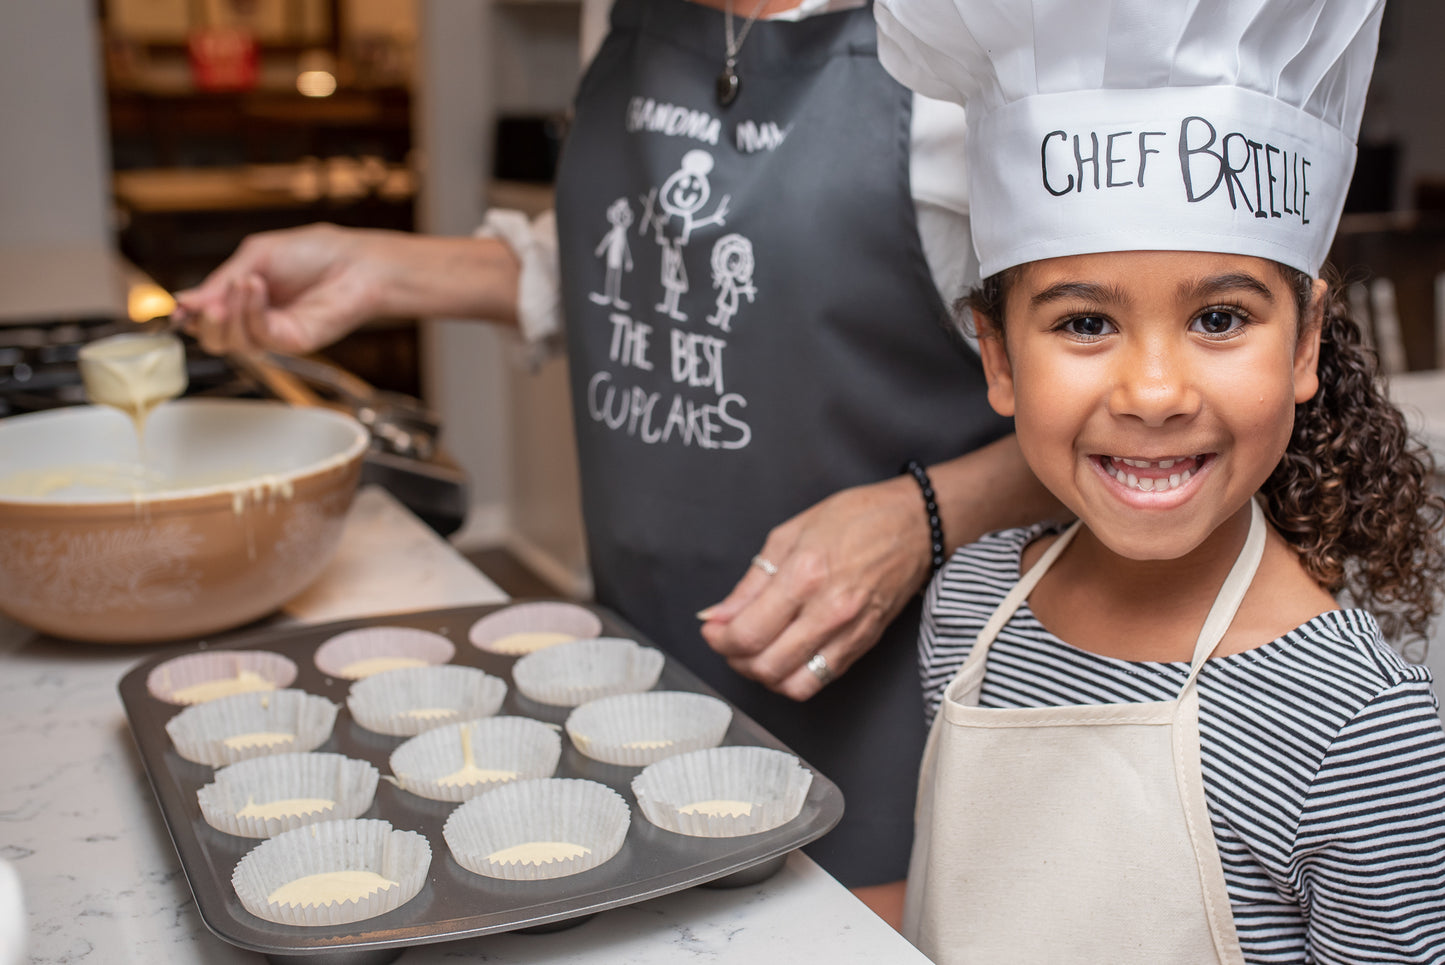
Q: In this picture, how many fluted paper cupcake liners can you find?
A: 12